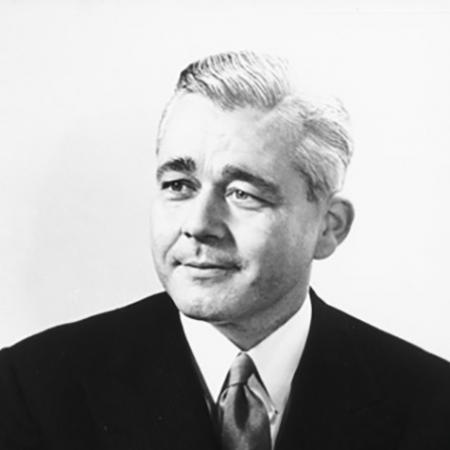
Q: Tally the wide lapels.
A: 2